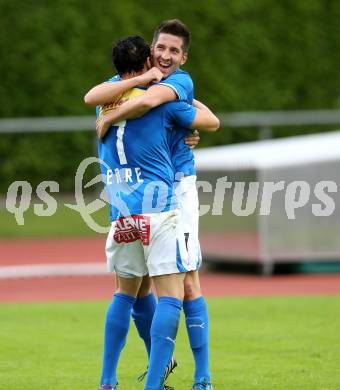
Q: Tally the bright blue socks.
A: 4